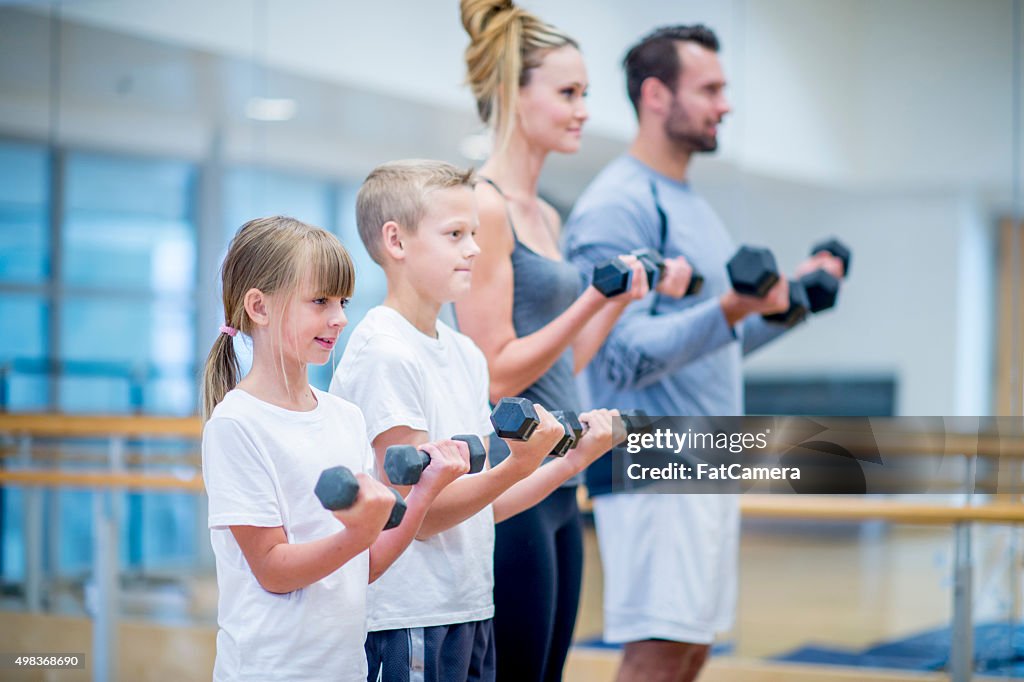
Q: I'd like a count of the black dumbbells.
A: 8